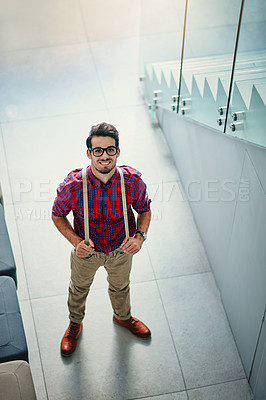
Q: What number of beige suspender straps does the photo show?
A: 2